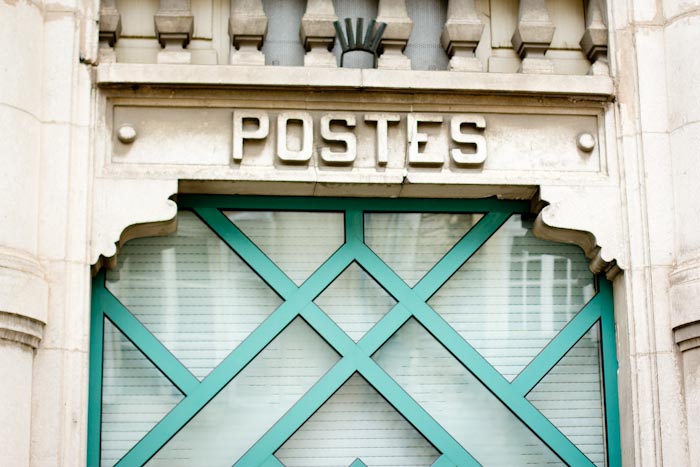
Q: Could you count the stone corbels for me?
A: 2